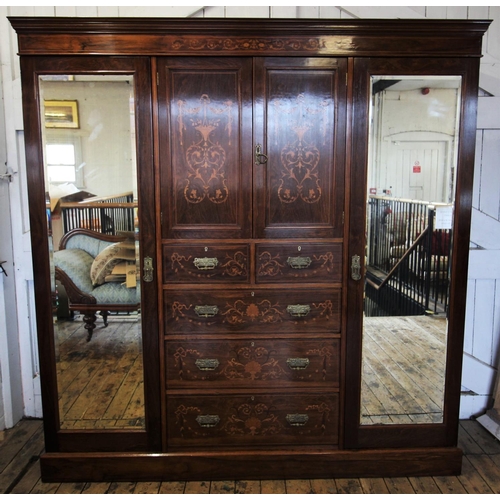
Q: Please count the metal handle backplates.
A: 11